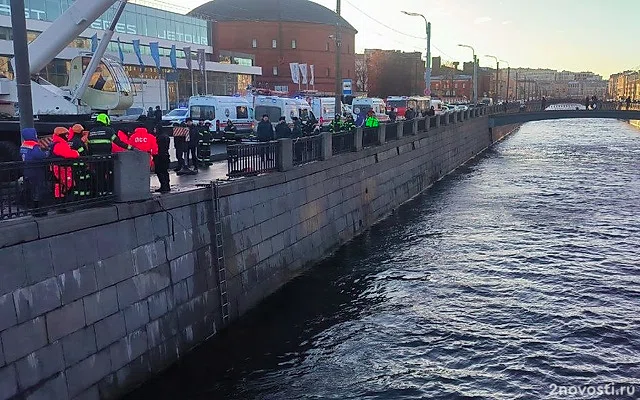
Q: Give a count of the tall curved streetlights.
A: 4